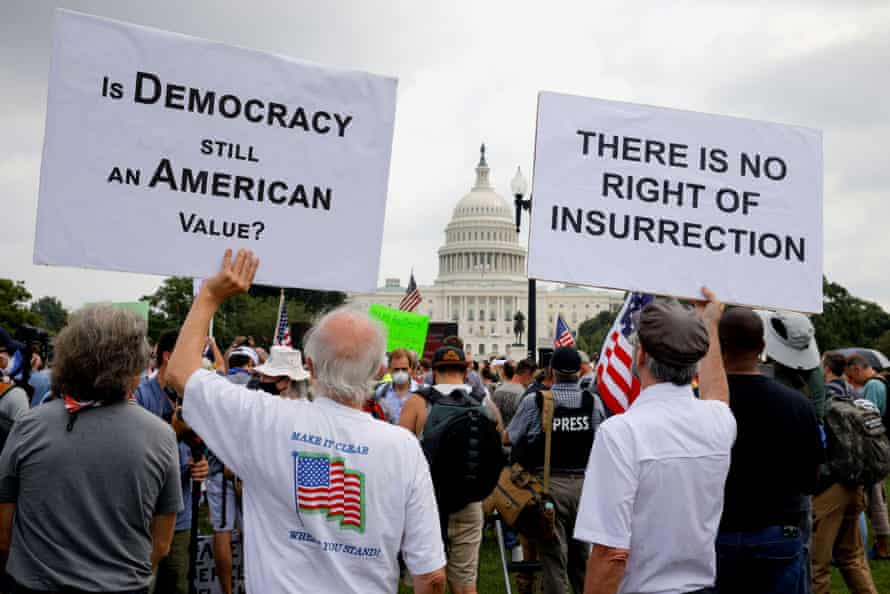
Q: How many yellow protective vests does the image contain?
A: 1